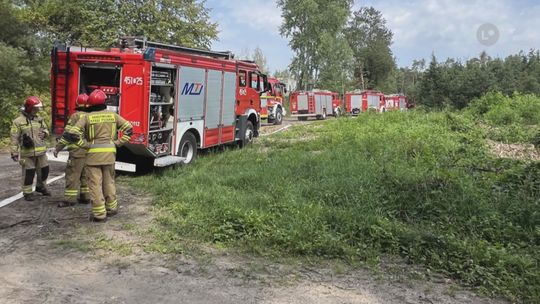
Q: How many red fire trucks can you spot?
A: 5